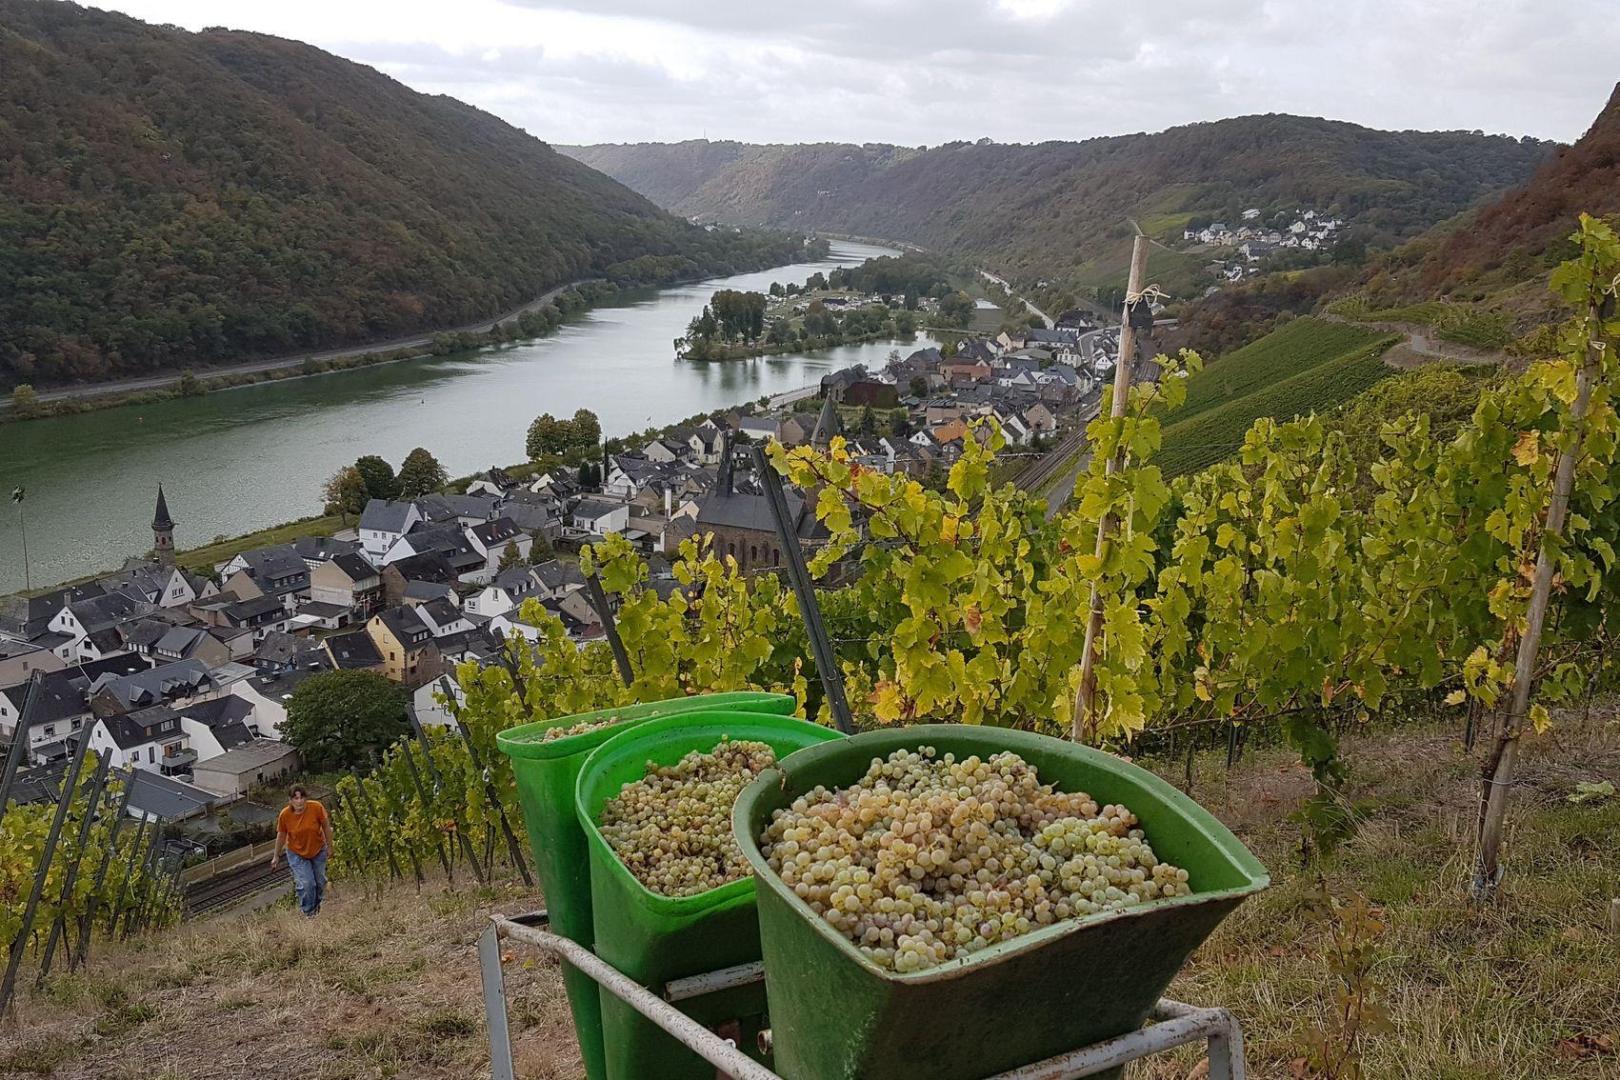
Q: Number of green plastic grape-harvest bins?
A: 3